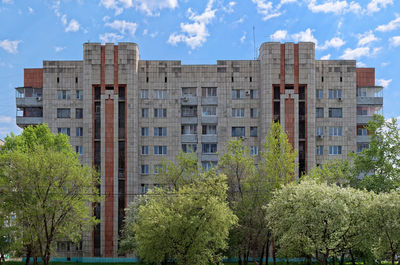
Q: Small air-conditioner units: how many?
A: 6